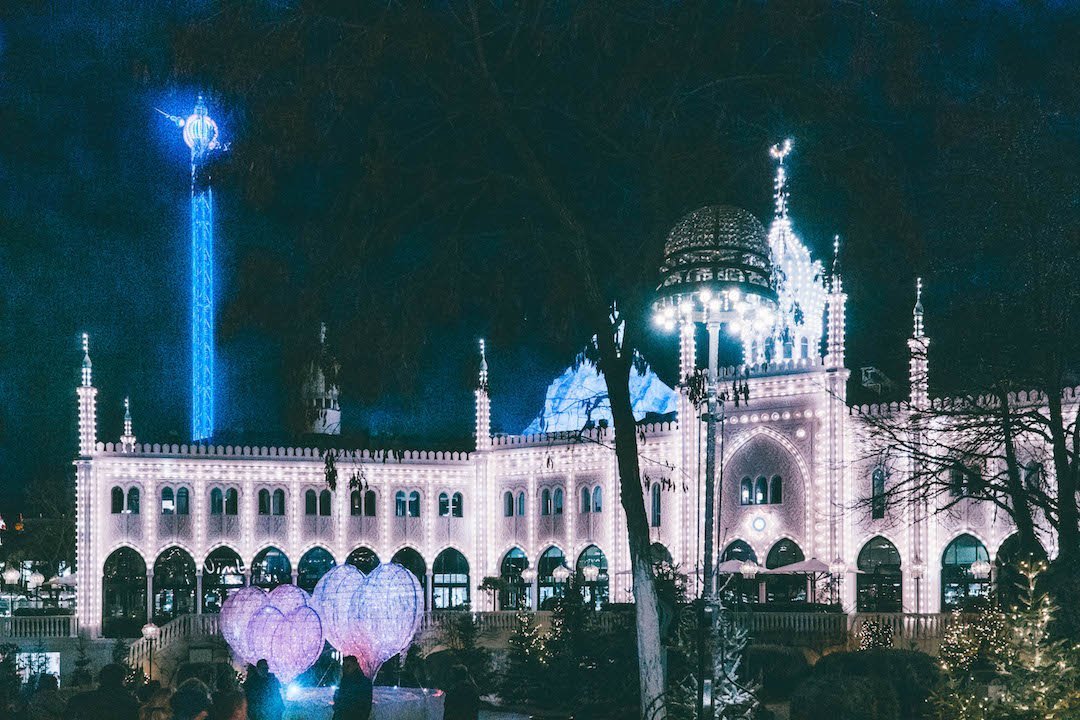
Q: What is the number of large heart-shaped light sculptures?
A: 3